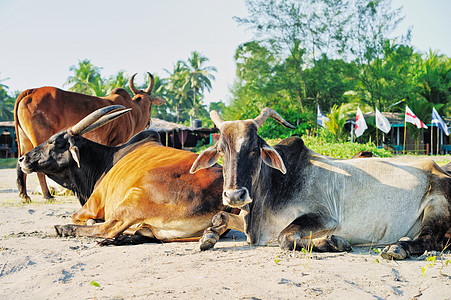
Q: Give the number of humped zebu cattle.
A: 3